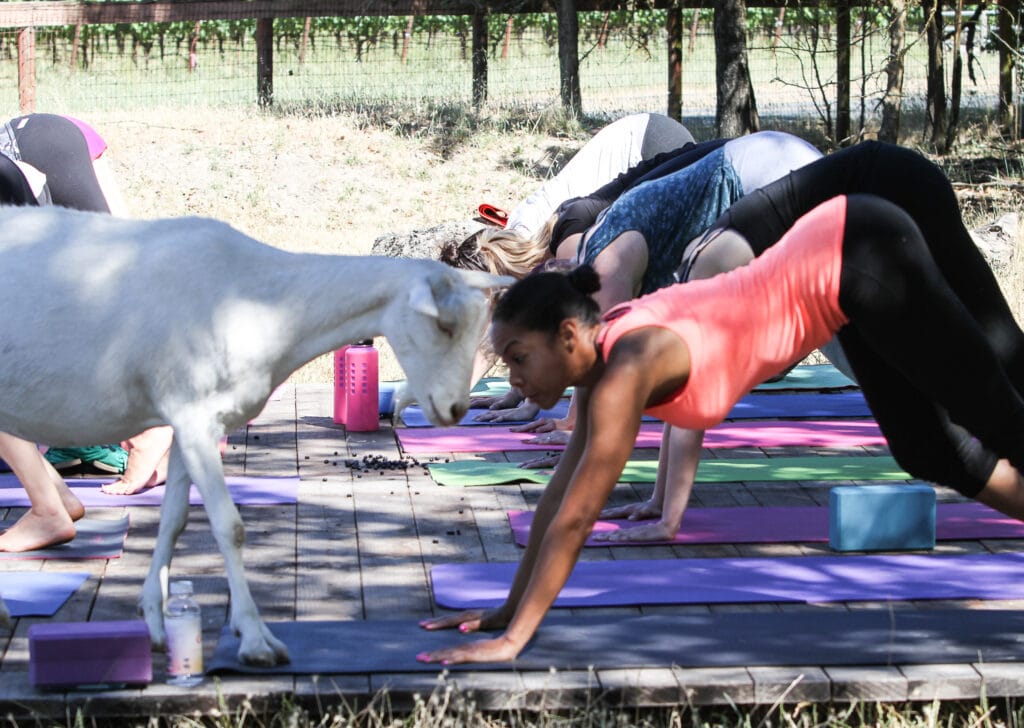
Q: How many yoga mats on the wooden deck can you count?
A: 10